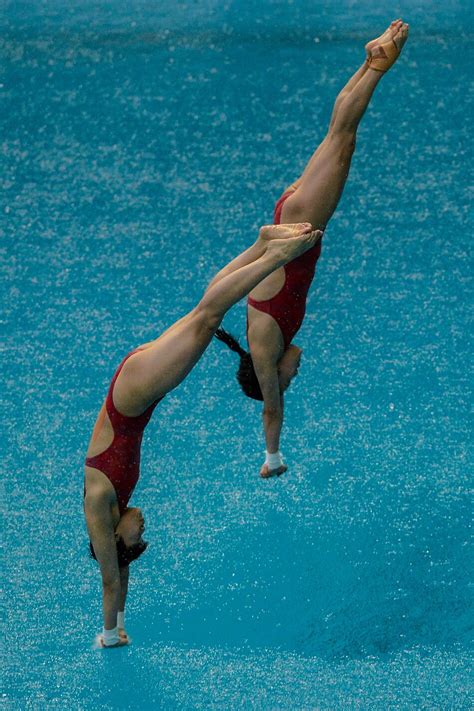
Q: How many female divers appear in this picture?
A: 2